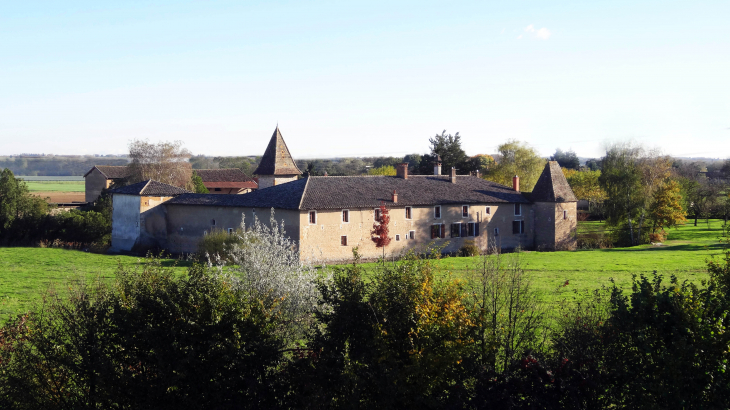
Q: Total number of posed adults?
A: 0